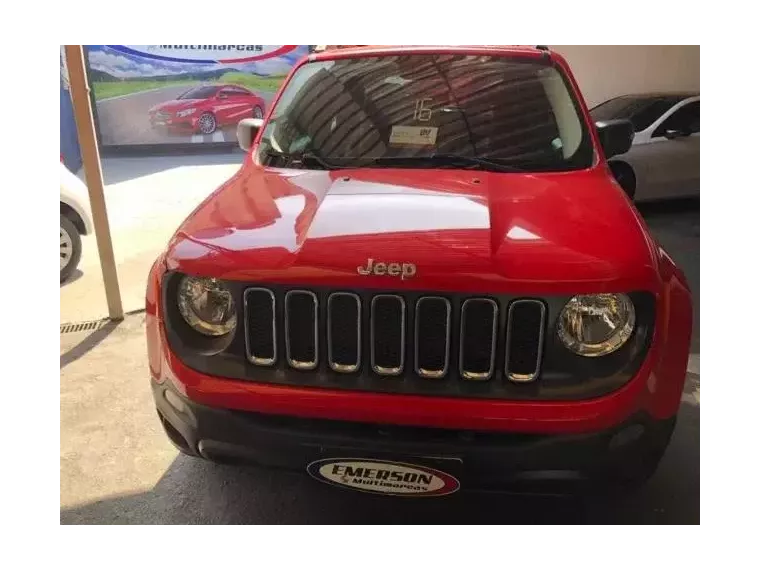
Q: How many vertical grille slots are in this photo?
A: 7